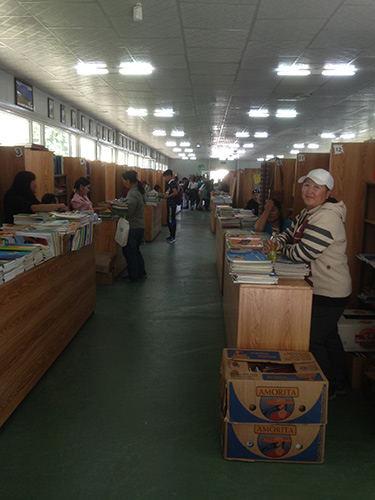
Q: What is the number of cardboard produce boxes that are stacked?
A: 2